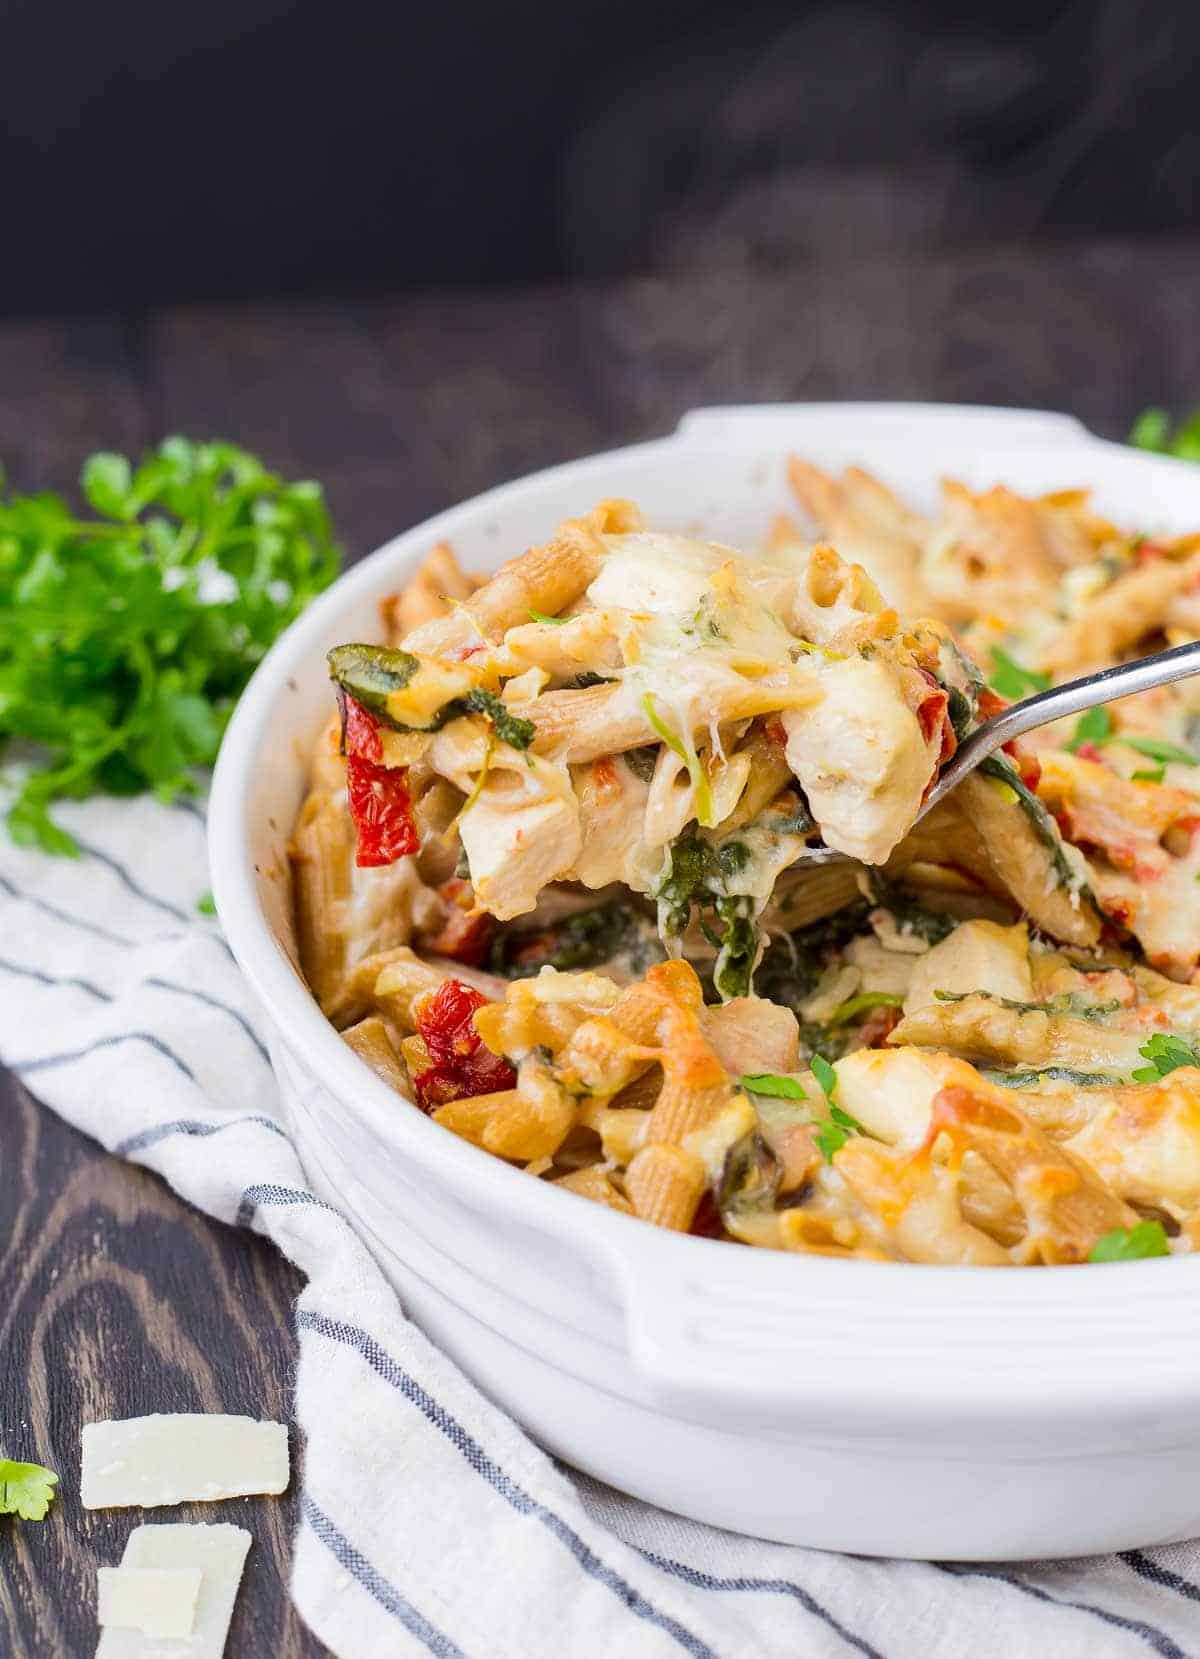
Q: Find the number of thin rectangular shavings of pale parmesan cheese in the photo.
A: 3